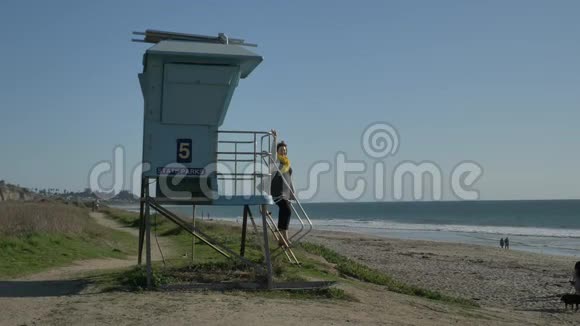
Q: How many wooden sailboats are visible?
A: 0